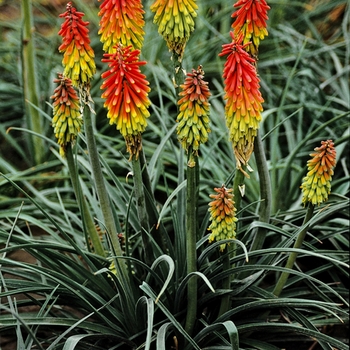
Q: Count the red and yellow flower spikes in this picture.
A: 10